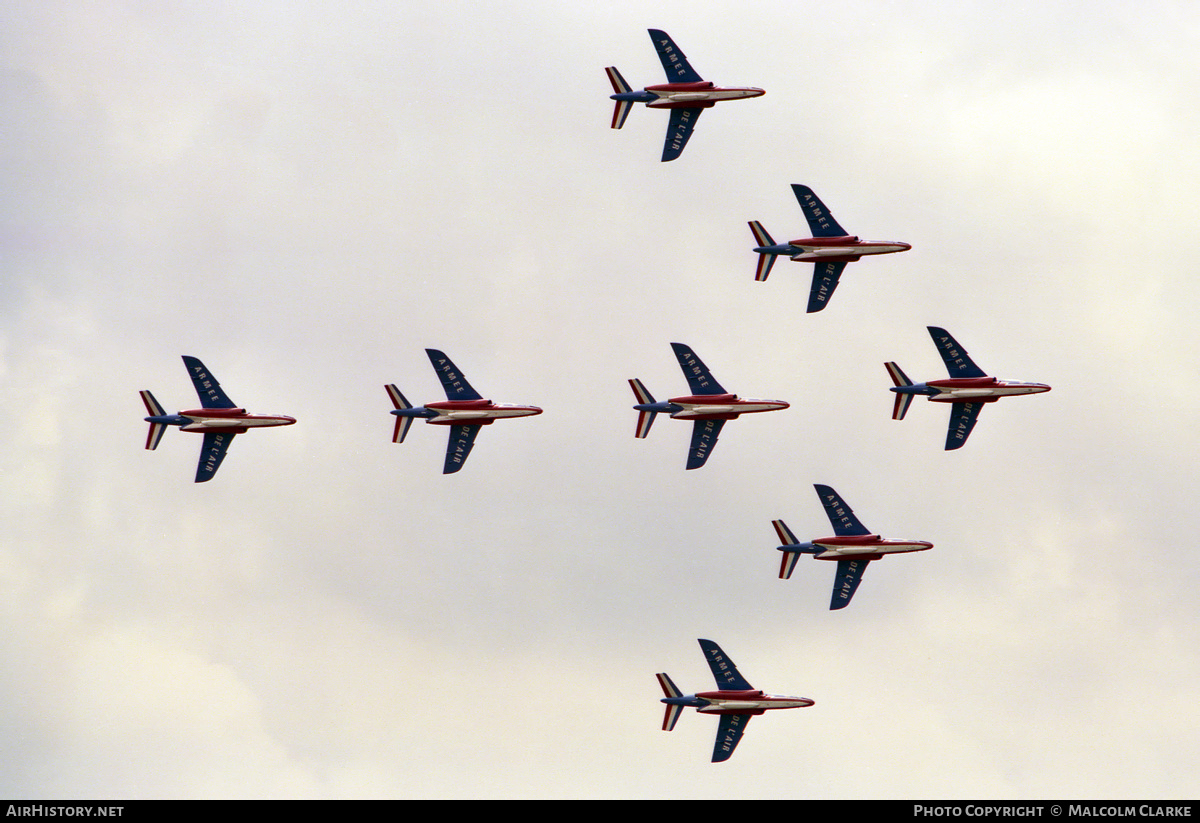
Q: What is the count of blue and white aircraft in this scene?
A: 8